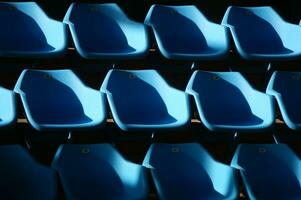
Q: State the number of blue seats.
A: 13